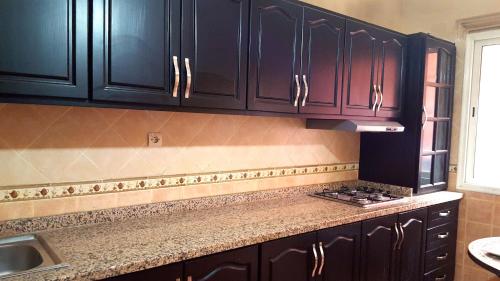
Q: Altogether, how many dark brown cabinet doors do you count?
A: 14